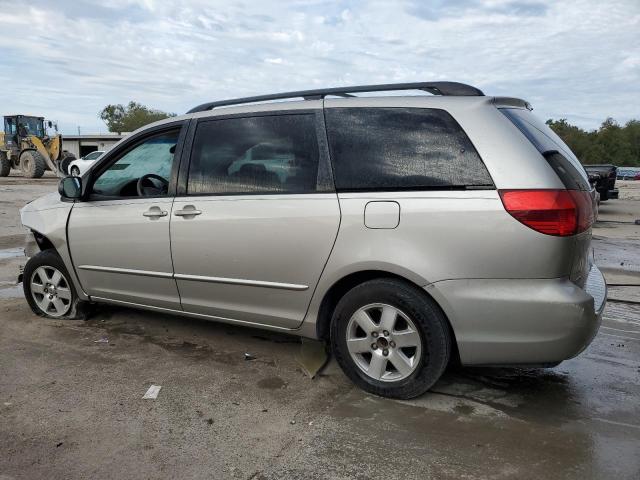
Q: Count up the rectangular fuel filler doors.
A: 1